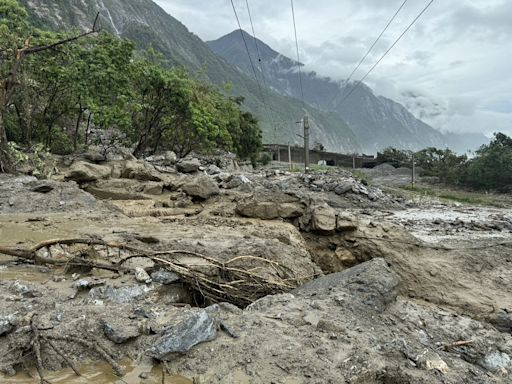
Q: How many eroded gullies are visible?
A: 1